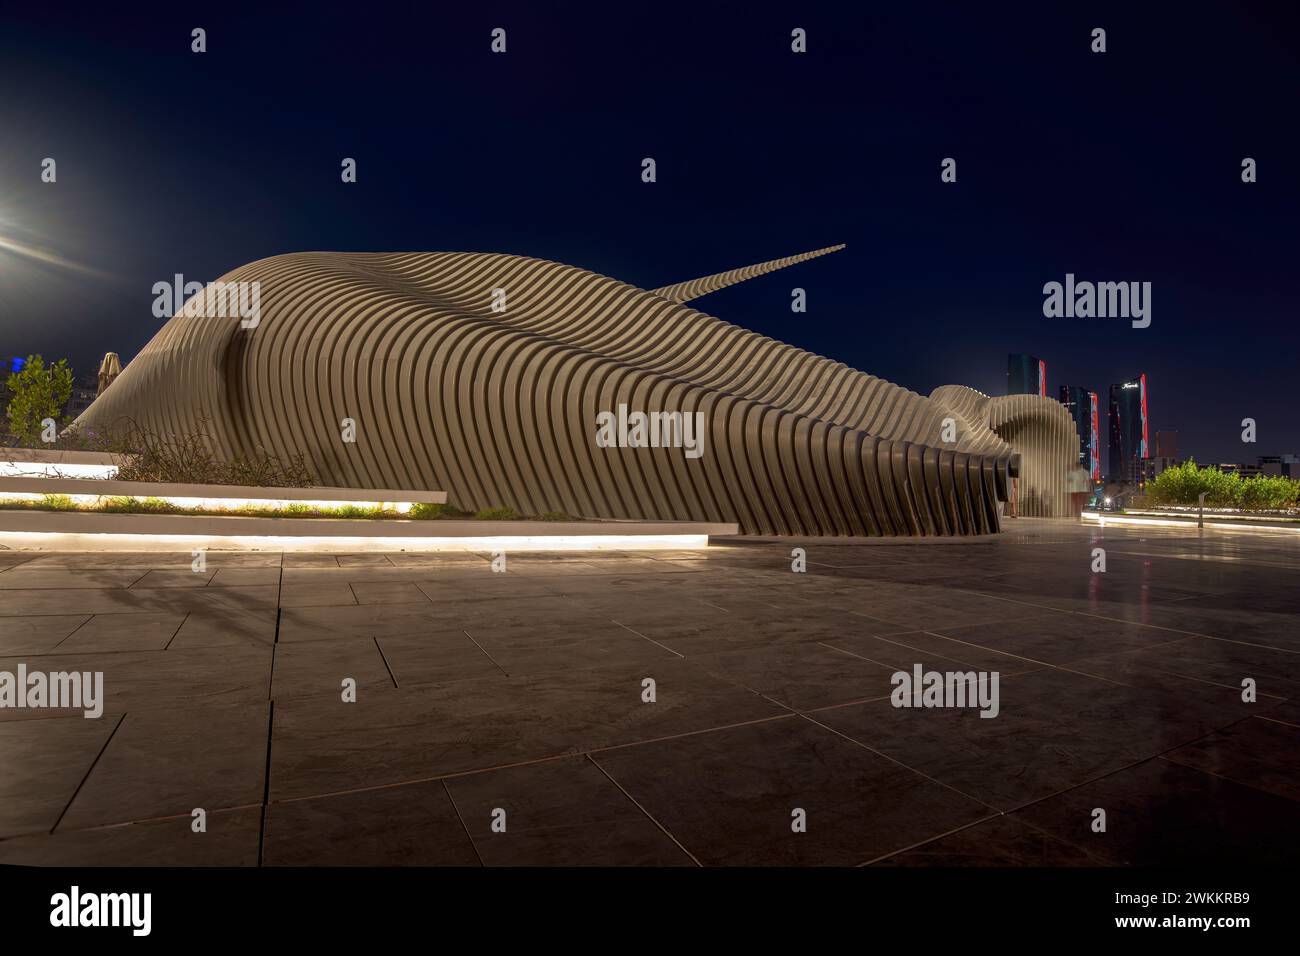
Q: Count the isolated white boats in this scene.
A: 0